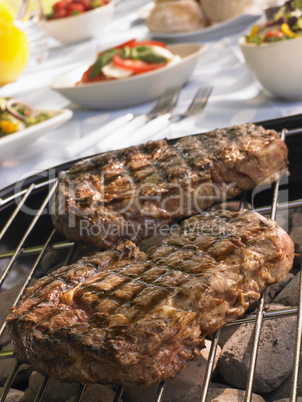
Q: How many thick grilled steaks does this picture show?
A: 2